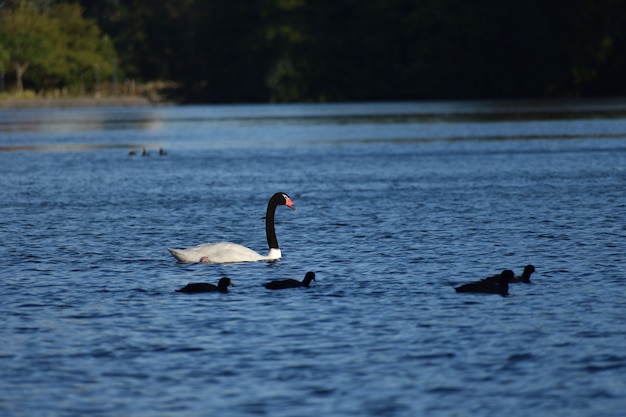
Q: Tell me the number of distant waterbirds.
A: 3